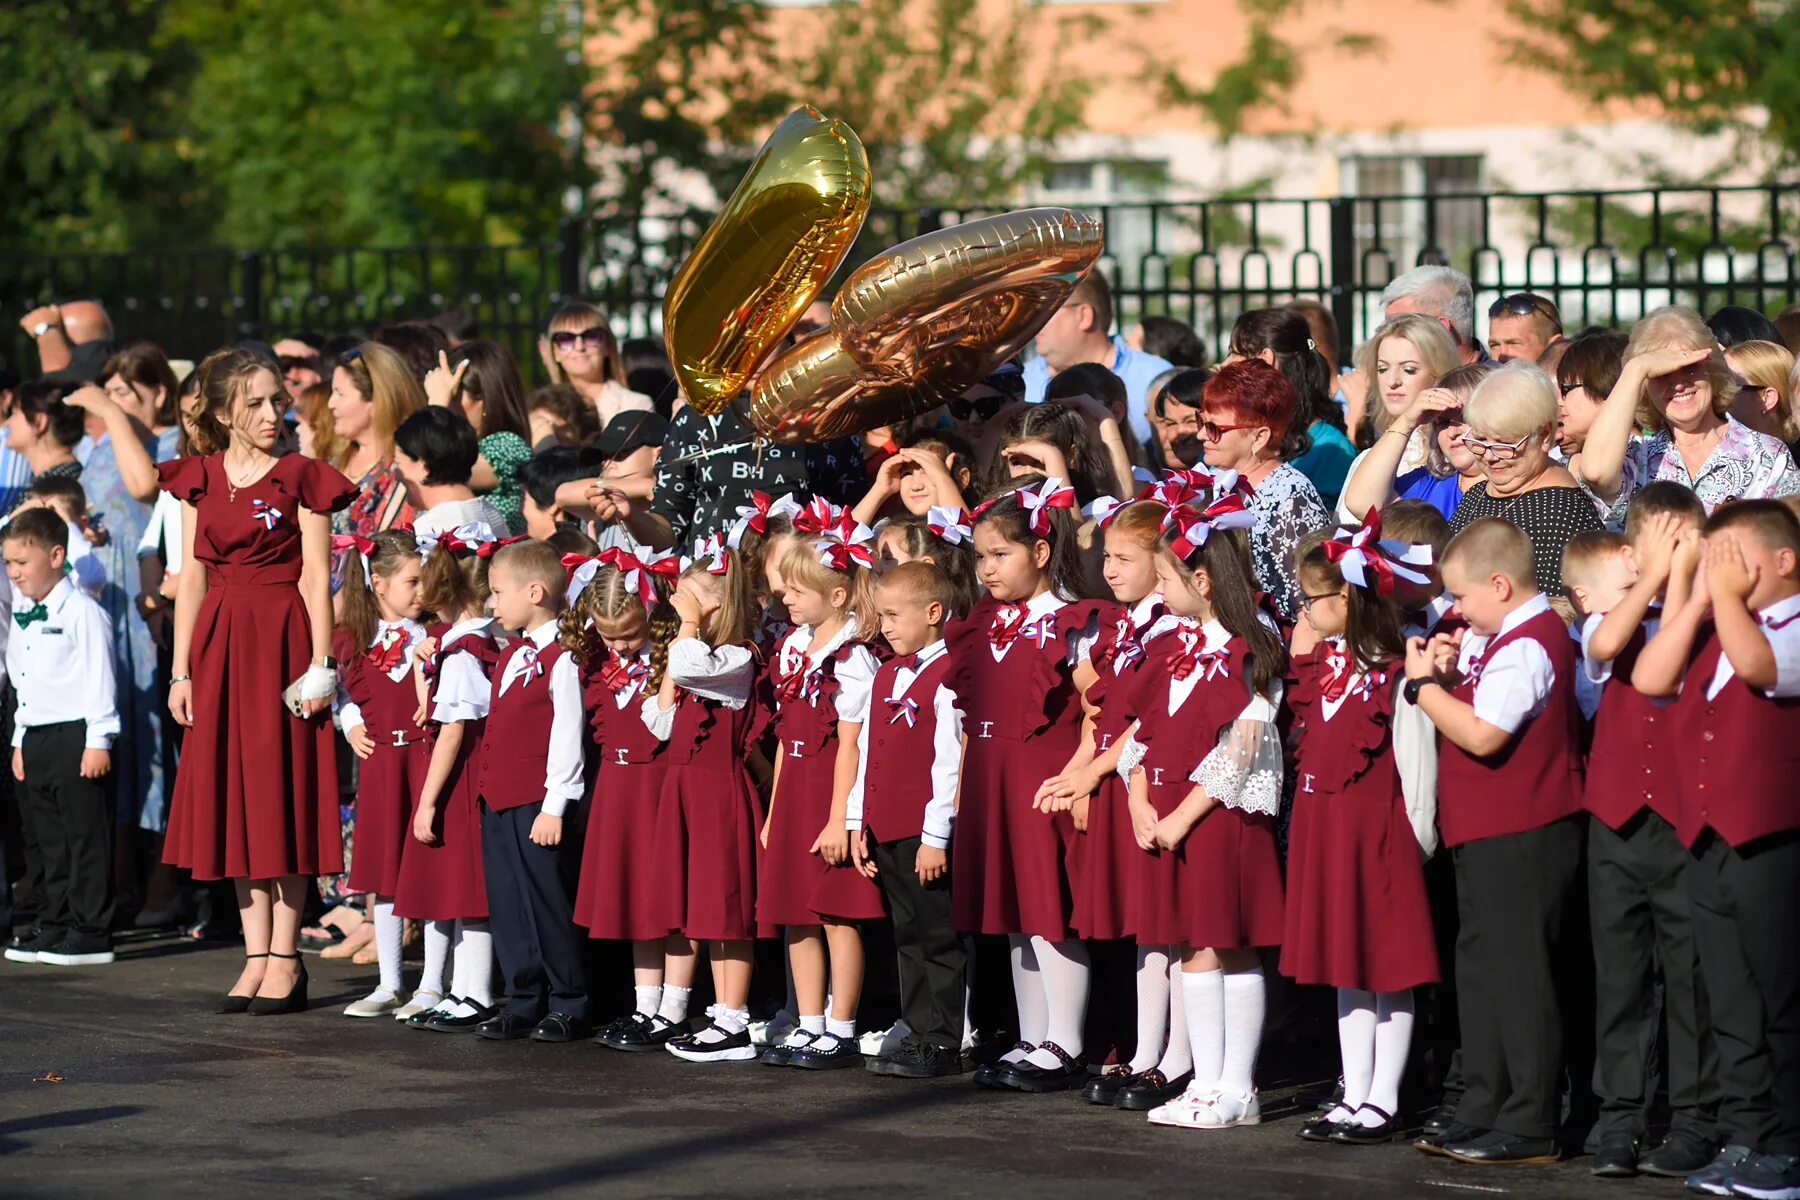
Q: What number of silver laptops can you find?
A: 0